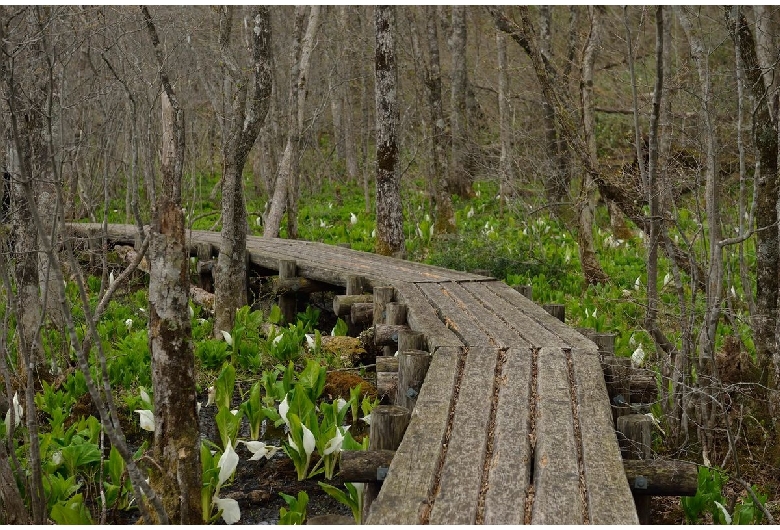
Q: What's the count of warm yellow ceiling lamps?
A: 0